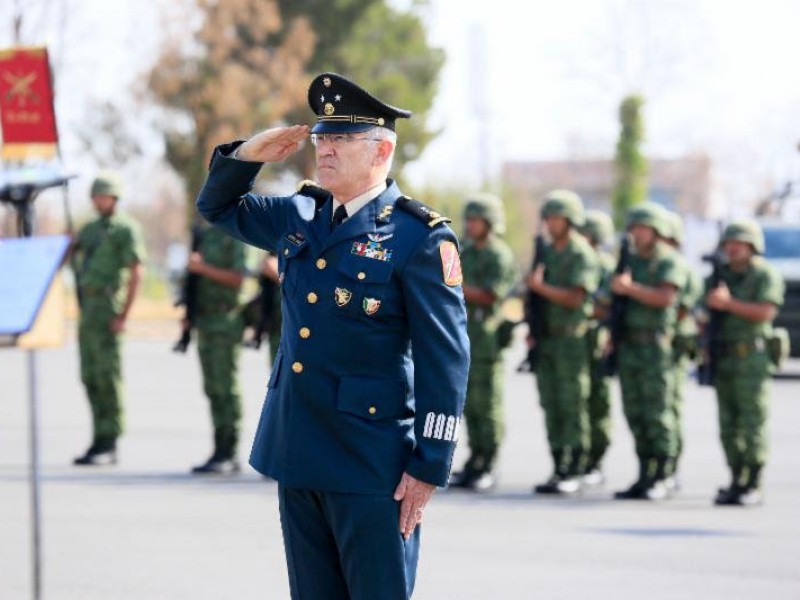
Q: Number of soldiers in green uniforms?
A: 9